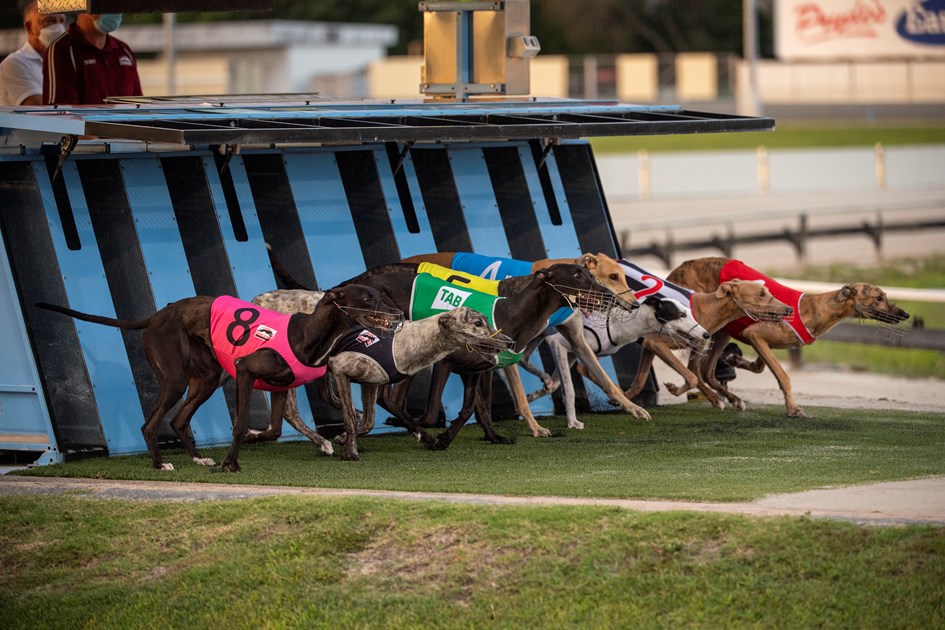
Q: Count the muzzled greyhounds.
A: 8